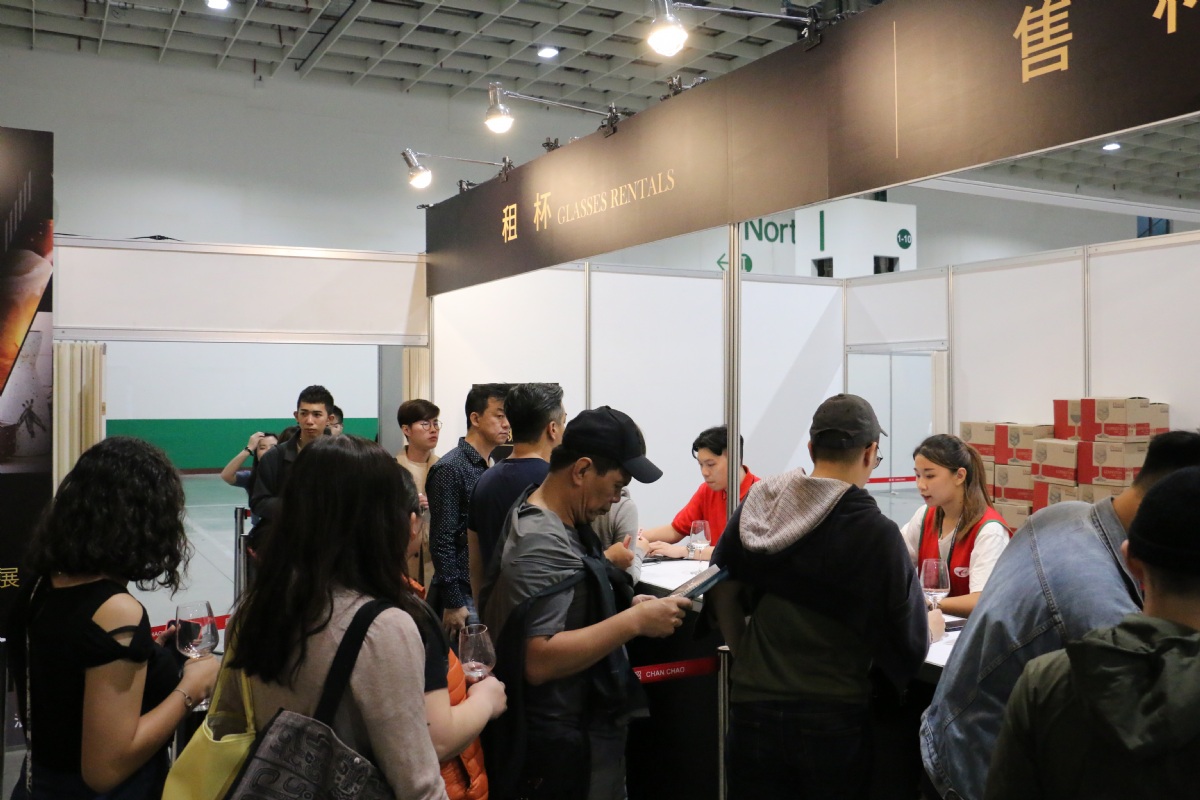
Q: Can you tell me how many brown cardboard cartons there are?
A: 12